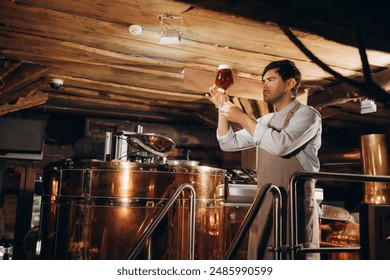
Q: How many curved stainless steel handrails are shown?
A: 3